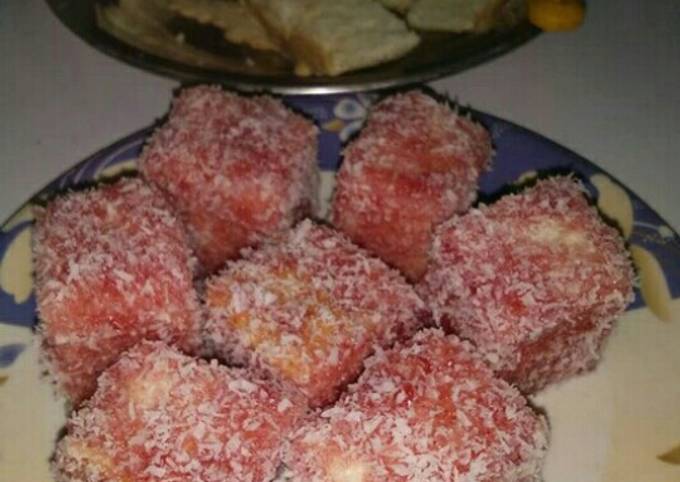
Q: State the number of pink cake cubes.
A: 7